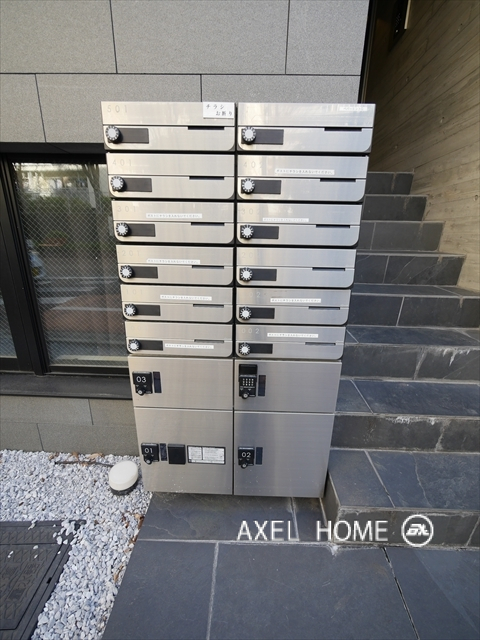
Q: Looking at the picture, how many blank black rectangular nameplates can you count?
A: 12